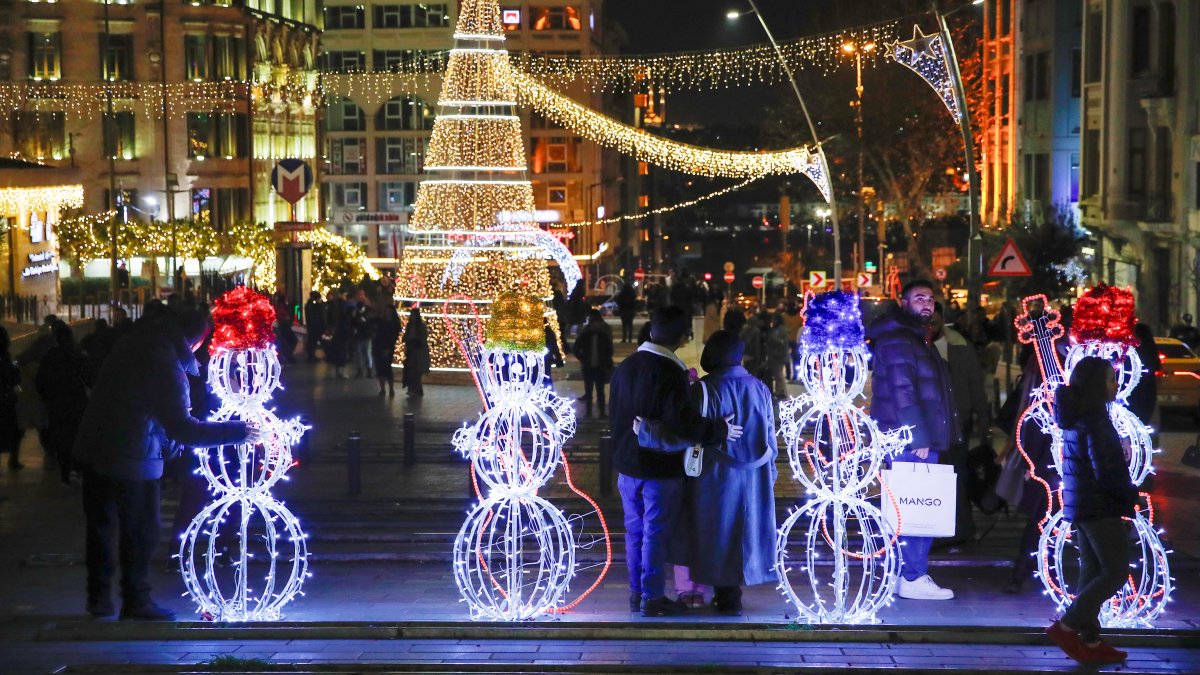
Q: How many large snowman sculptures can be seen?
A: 4